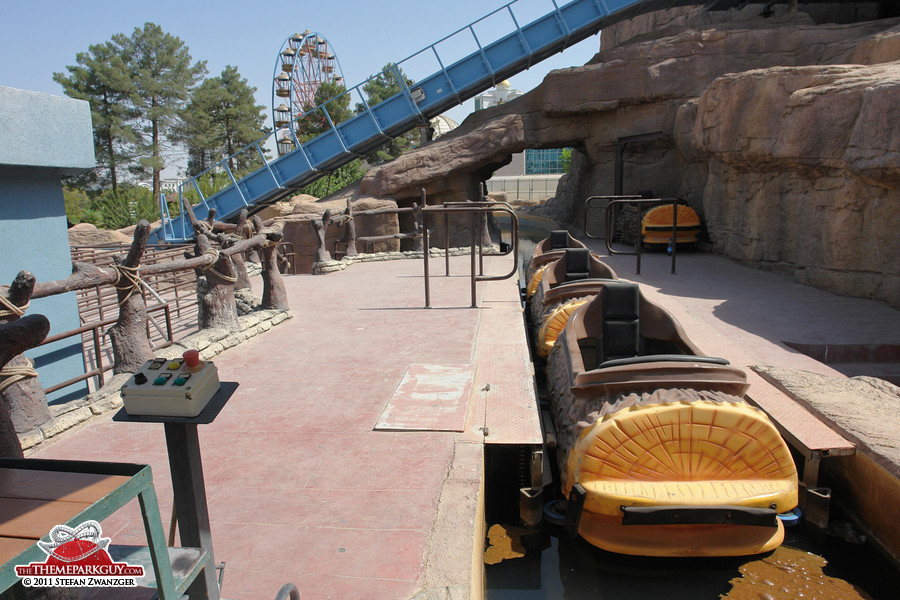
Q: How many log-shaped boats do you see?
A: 4